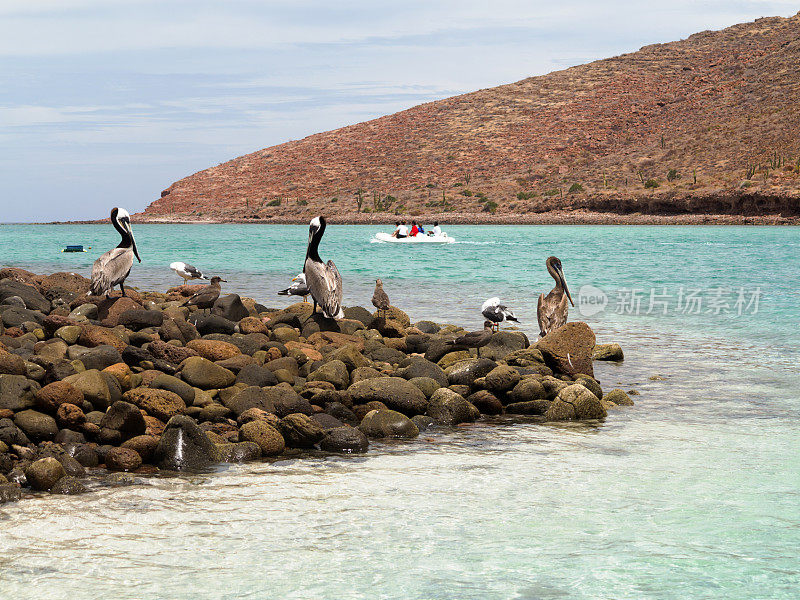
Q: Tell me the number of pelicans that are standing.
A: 3